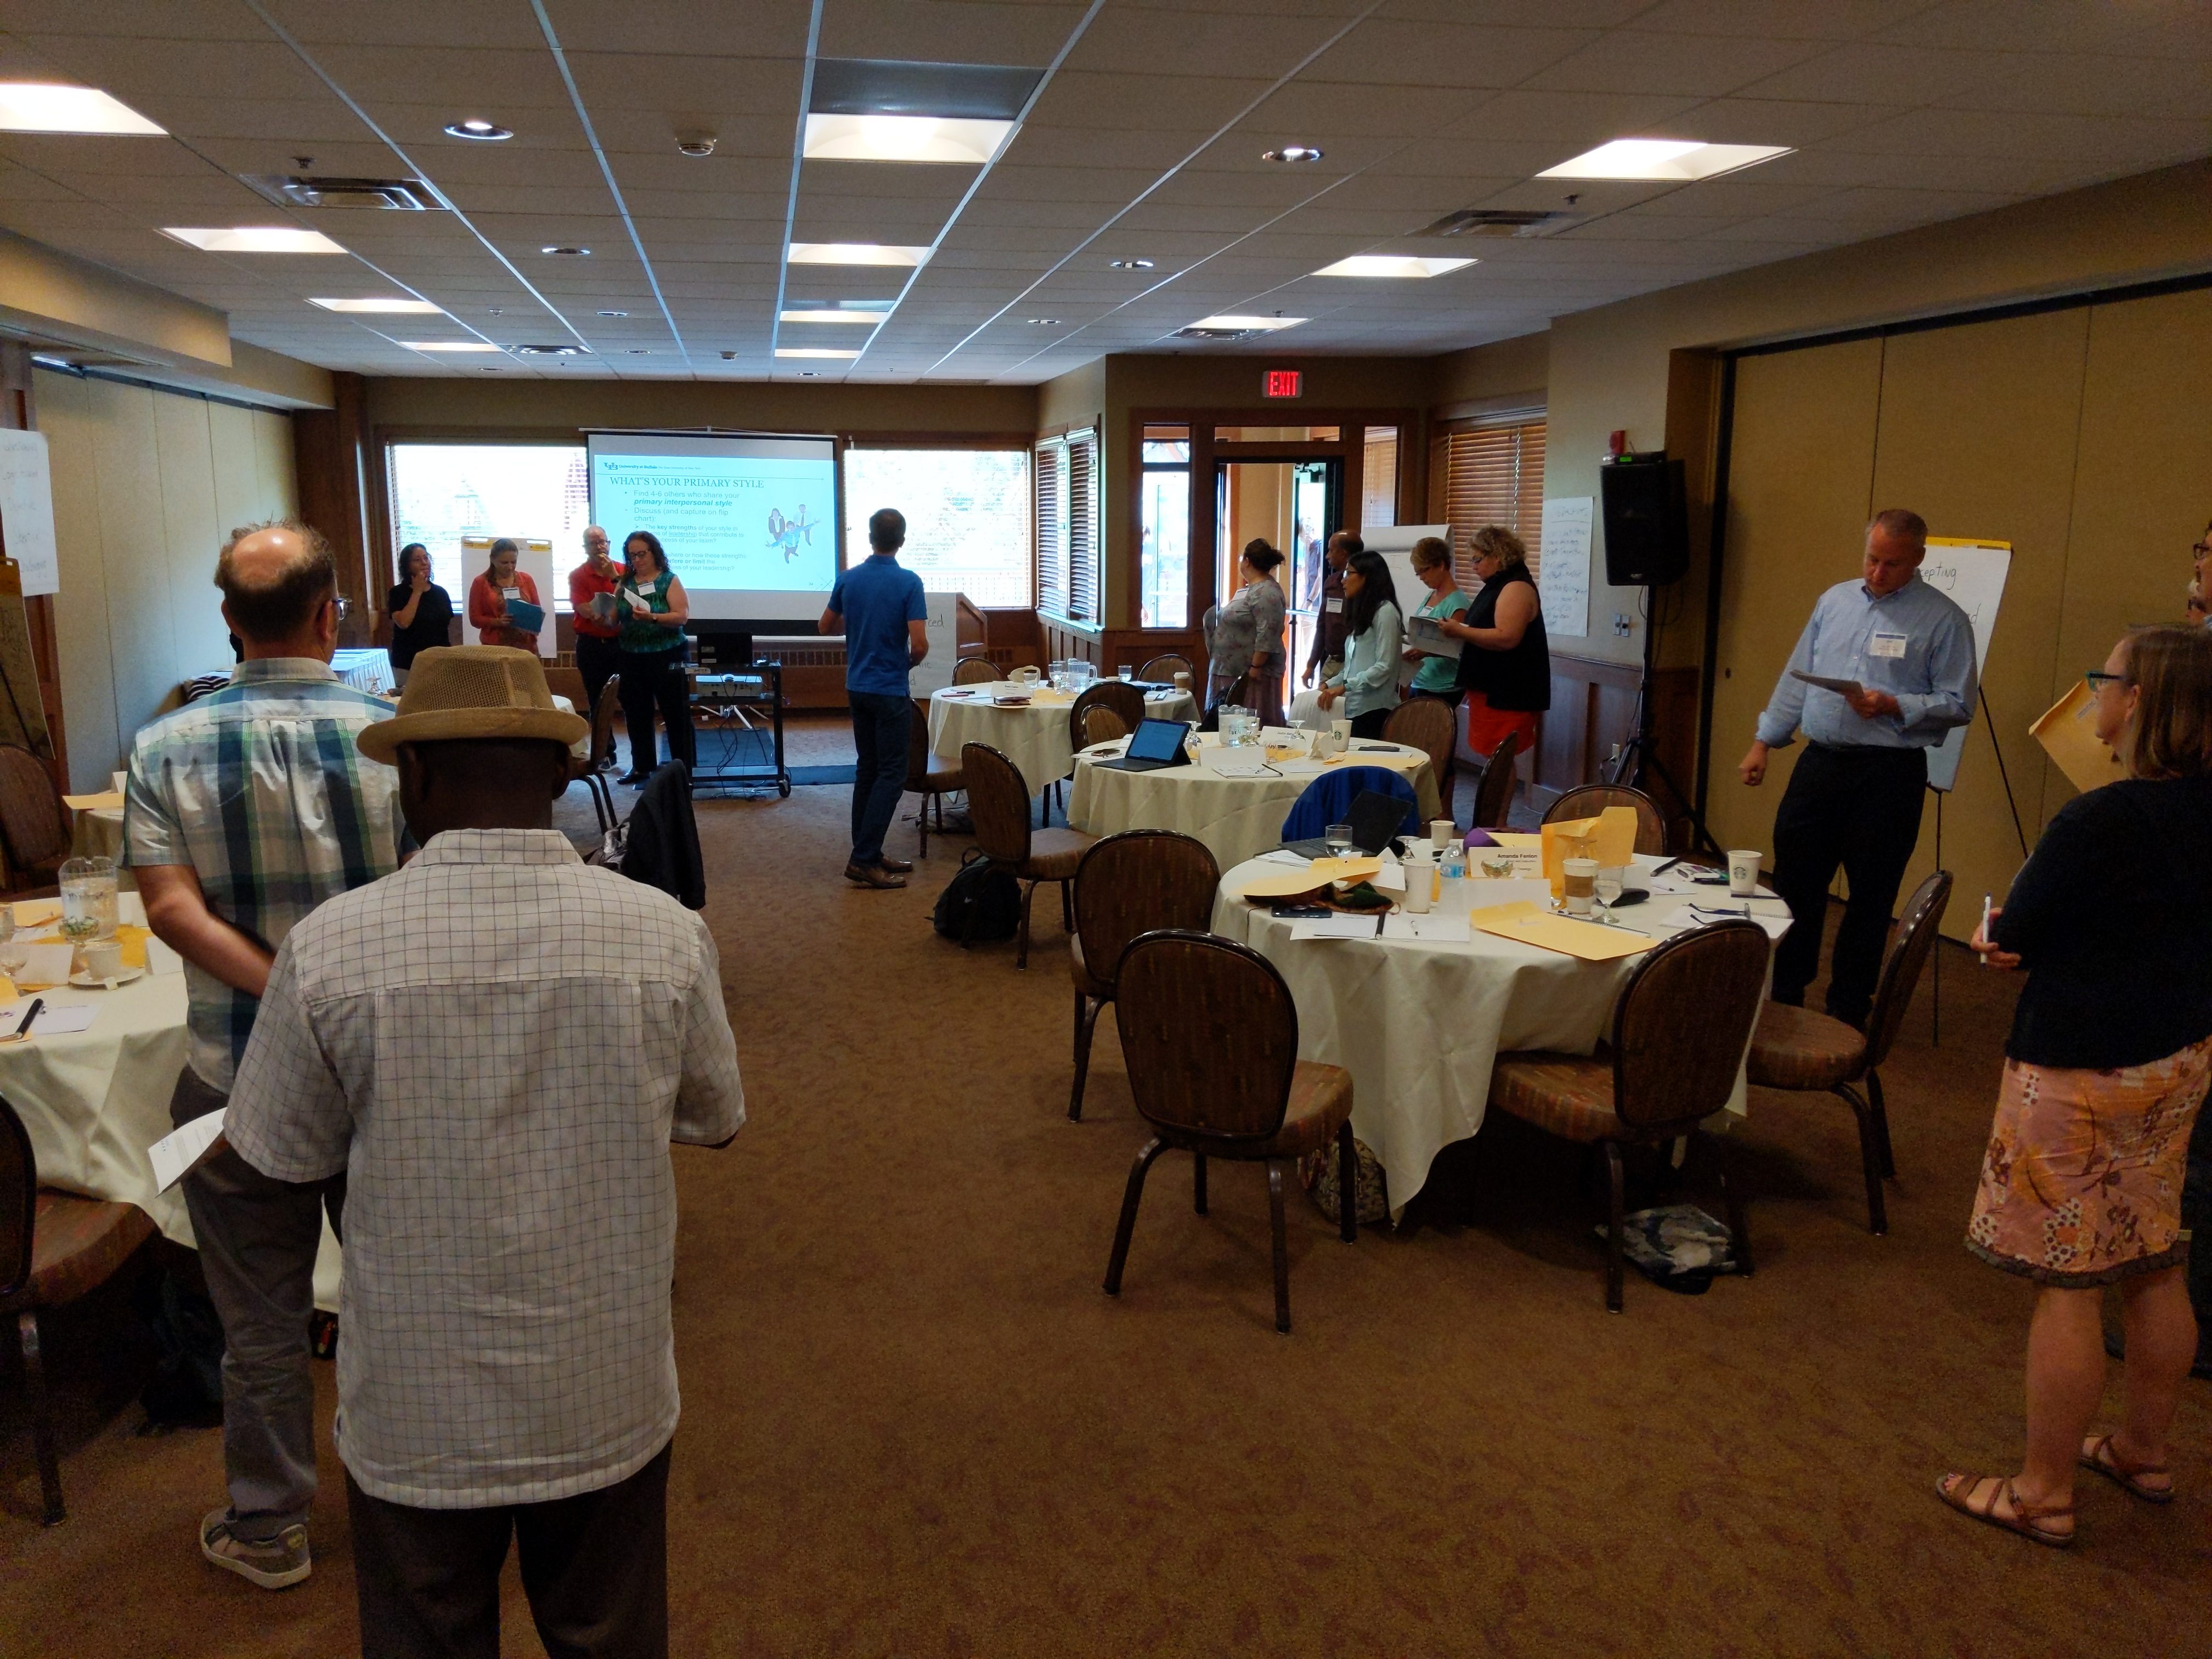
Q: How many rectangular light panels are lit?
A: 11